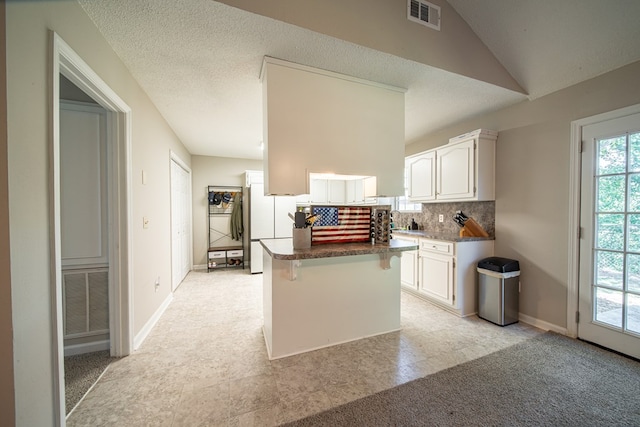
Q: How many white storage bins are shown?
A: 2